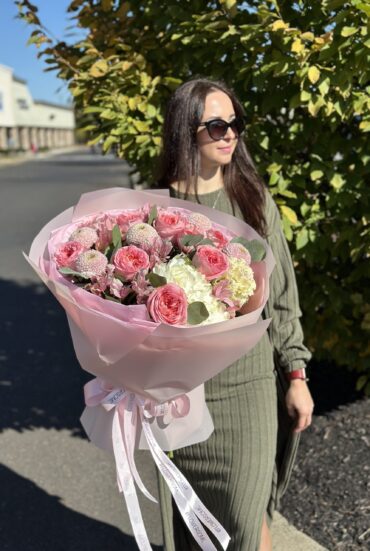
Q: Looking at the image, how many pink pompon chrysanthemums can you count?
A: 5